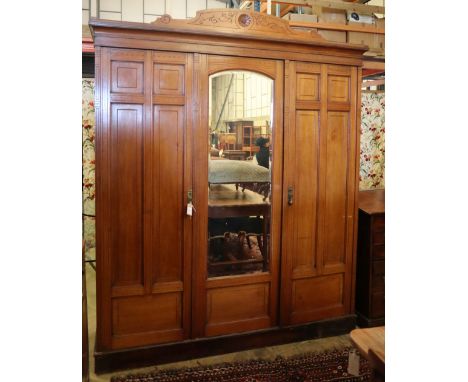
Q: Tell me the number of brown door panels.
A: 11